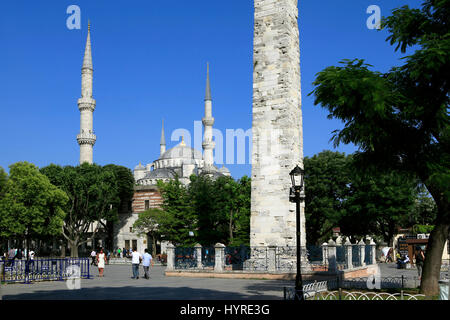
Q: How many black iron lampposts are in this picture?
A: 1